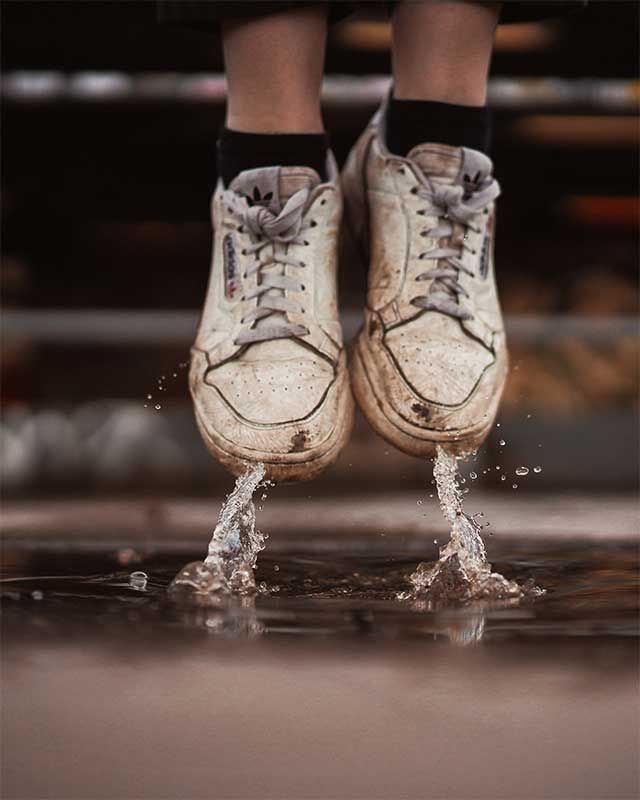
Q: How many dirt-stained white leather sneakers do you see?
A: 2